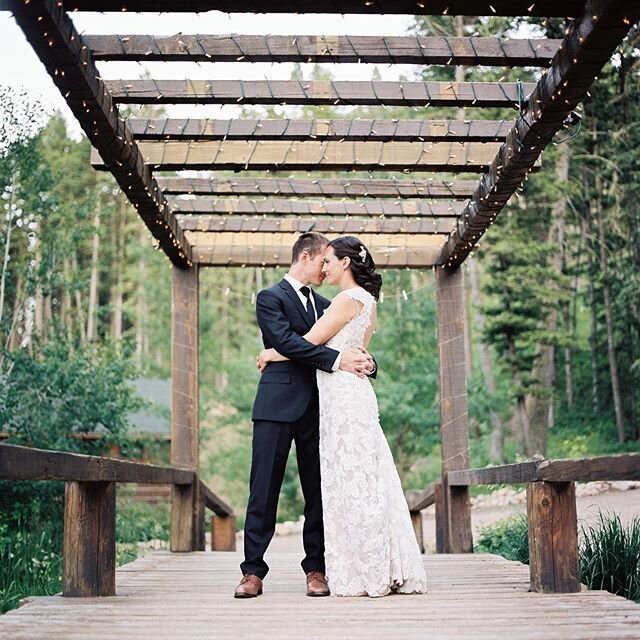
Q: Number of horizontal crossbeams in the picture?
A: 9